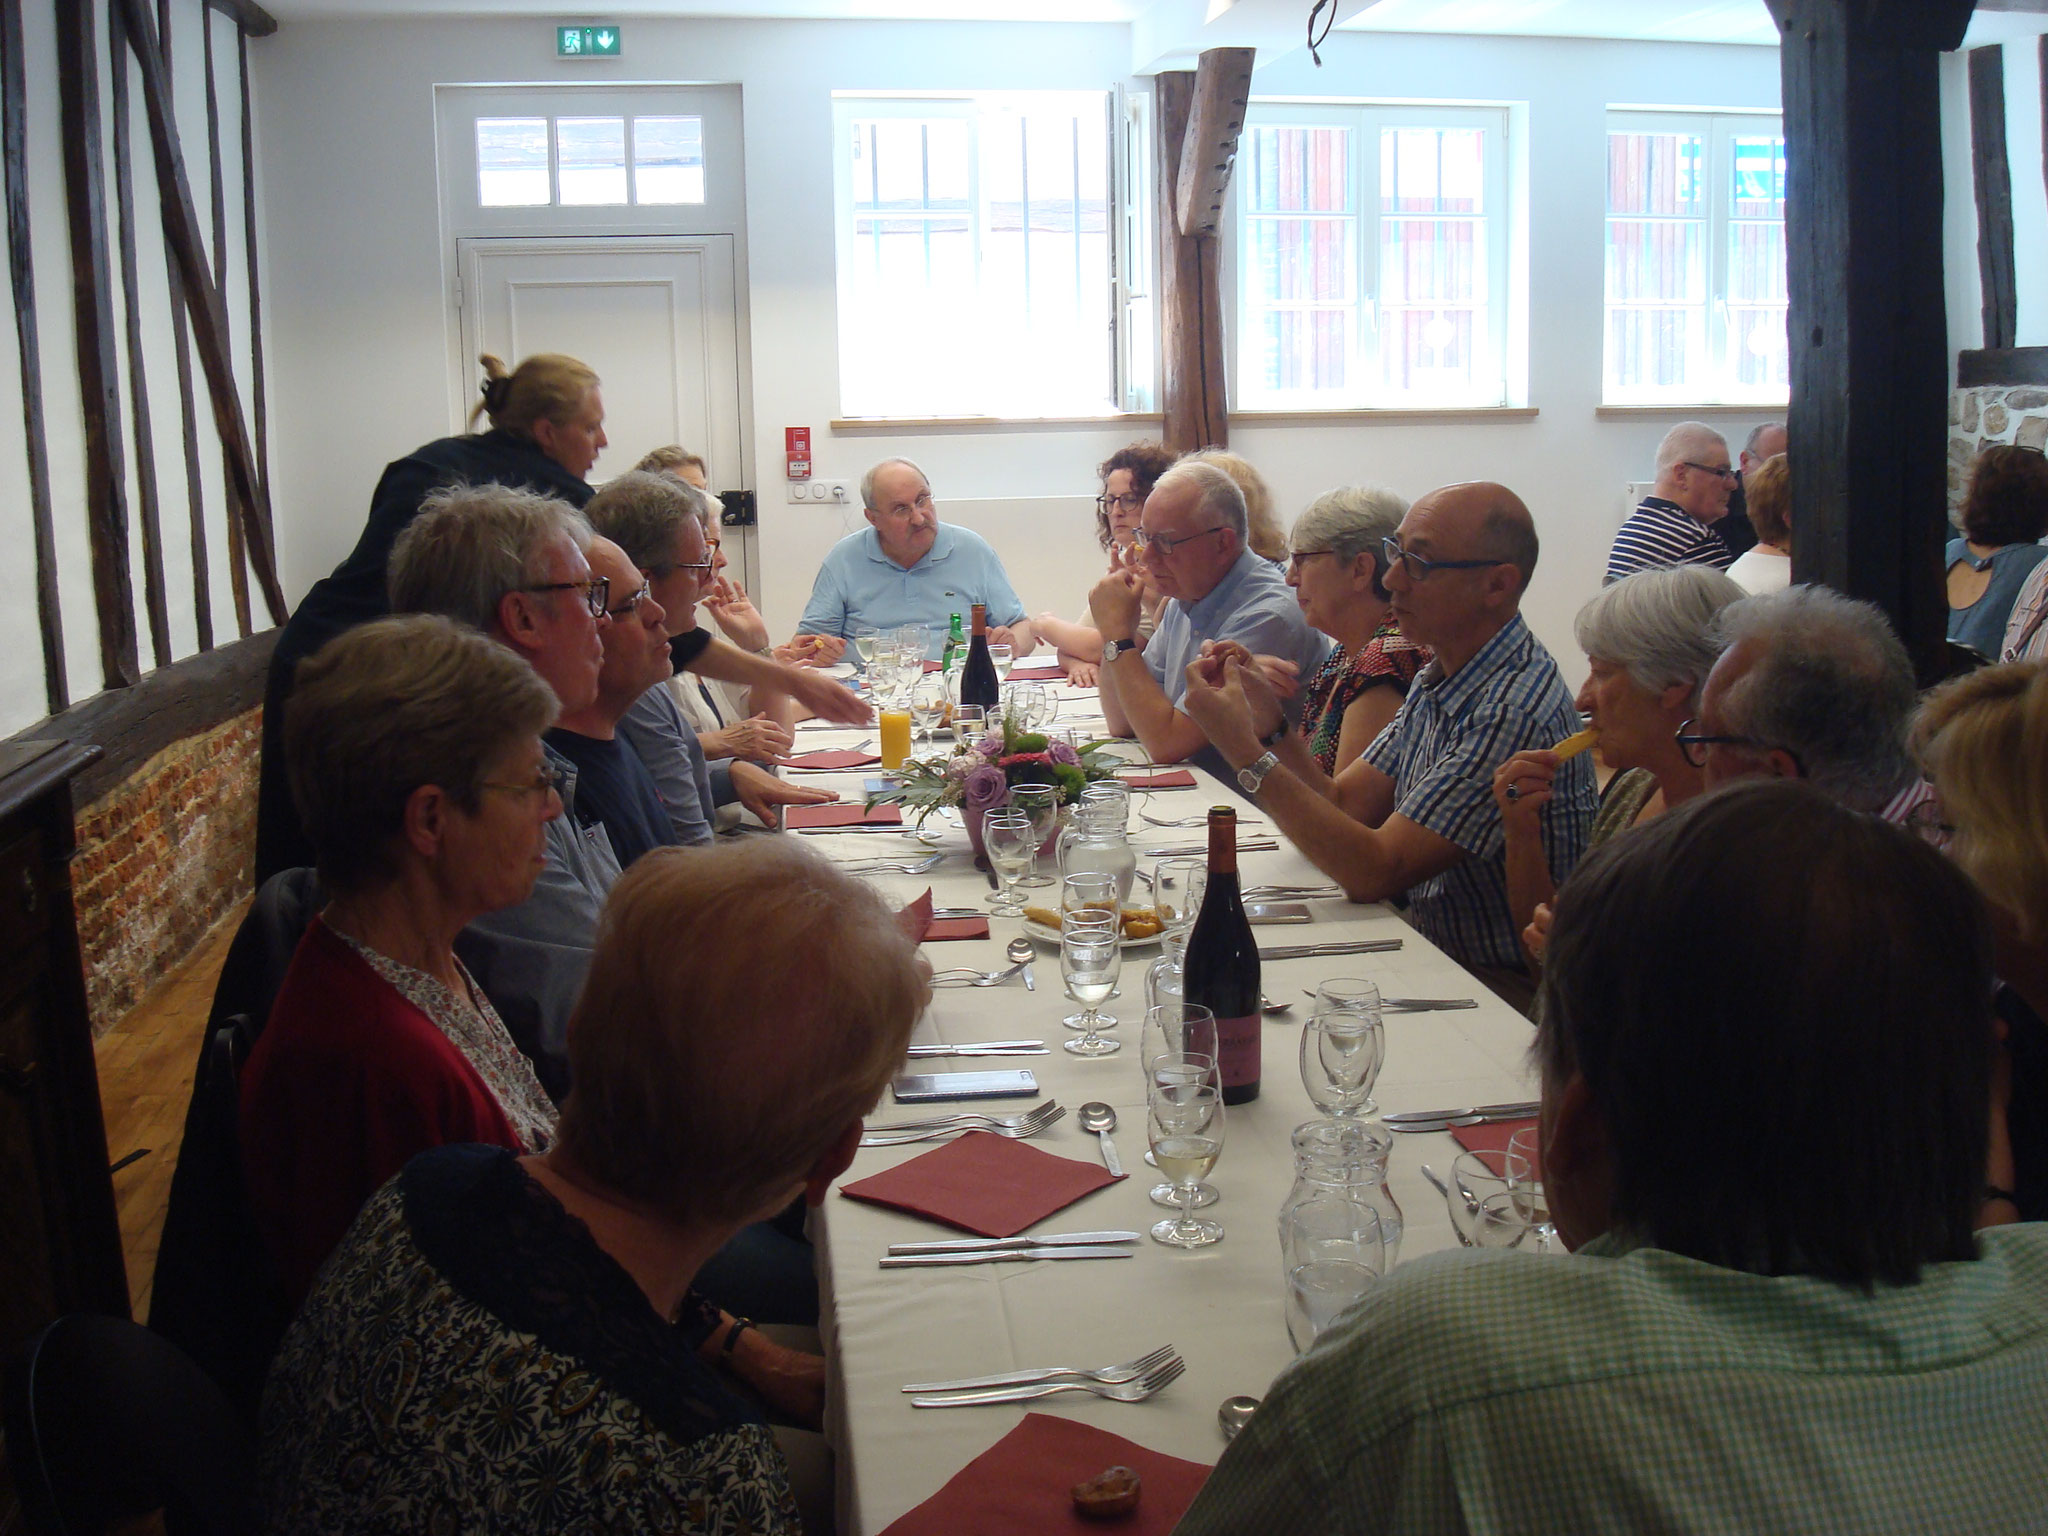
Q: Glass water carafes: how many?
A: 4